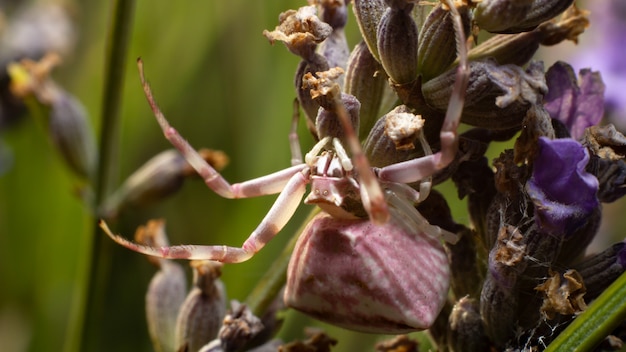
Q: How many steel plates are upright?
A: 0